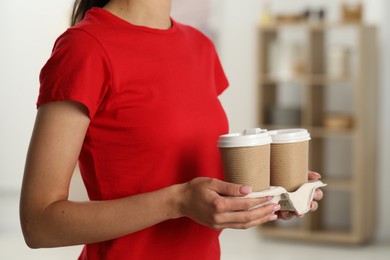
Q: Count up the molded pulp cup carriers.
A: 1